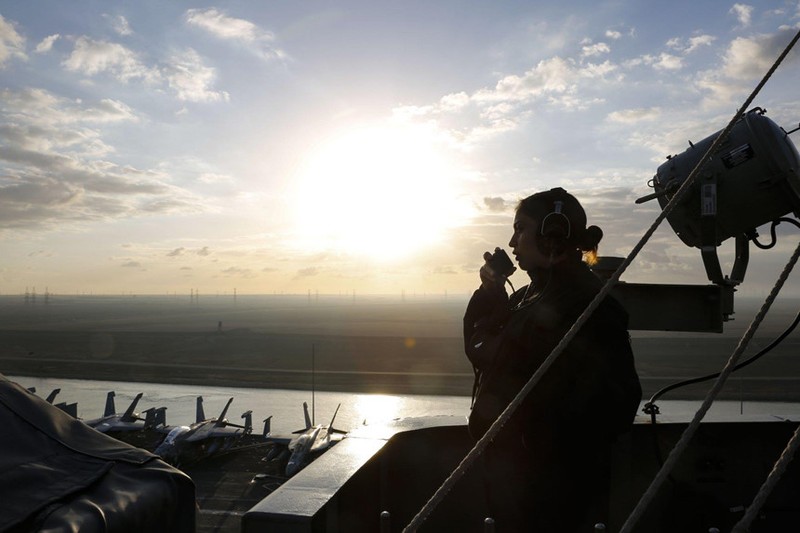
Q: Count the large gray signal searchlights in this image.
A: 1